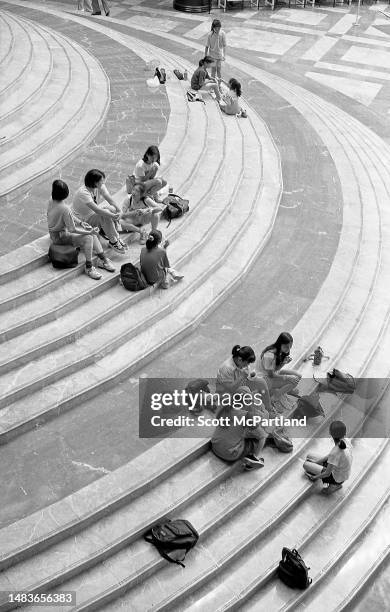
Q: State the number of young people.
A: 12